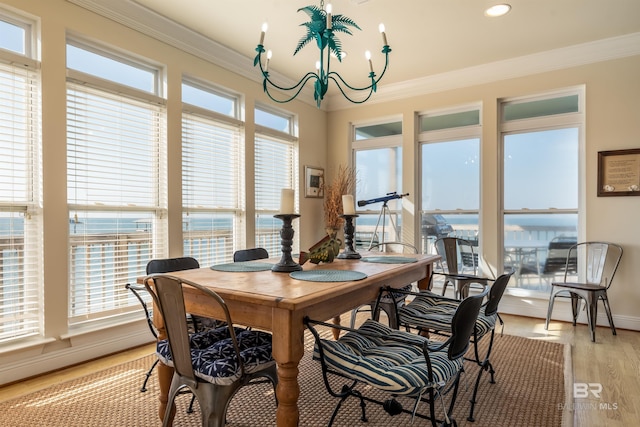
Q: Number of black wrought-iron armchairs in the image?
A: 4